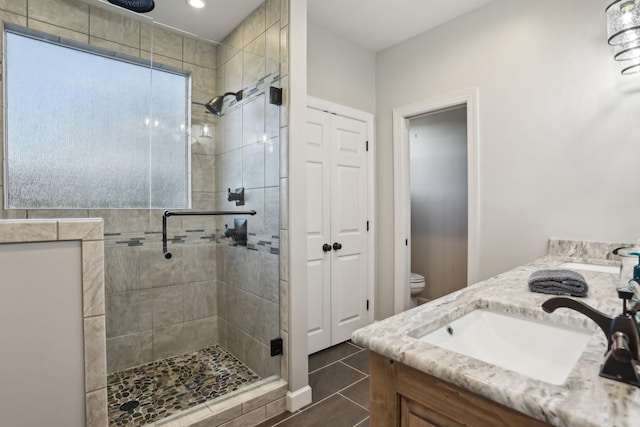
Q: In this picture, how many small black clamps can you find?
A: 2